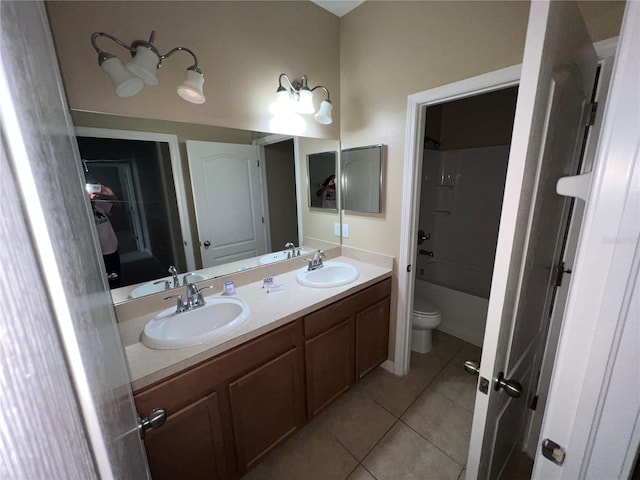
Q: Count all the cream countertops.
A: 1